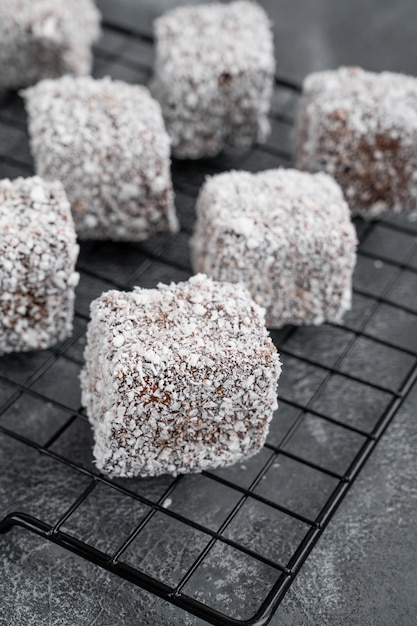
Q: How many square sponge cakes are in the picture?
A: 7